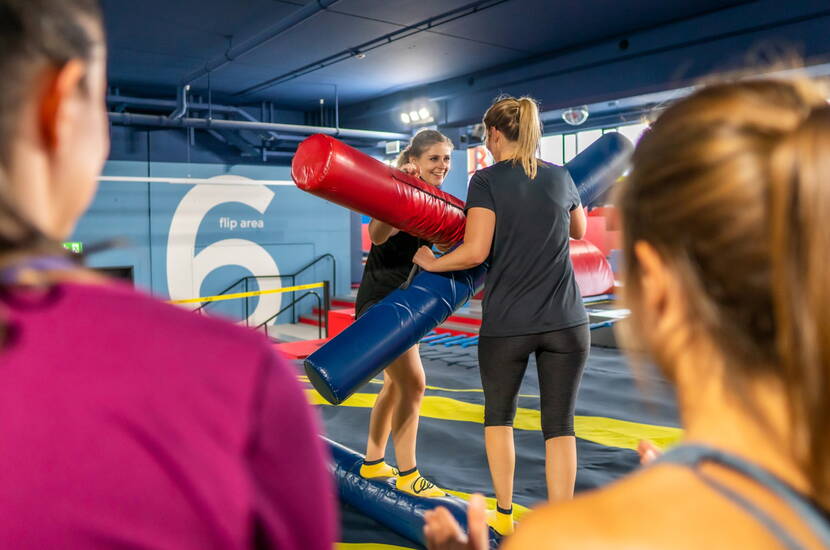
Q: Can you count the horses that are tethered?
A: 0